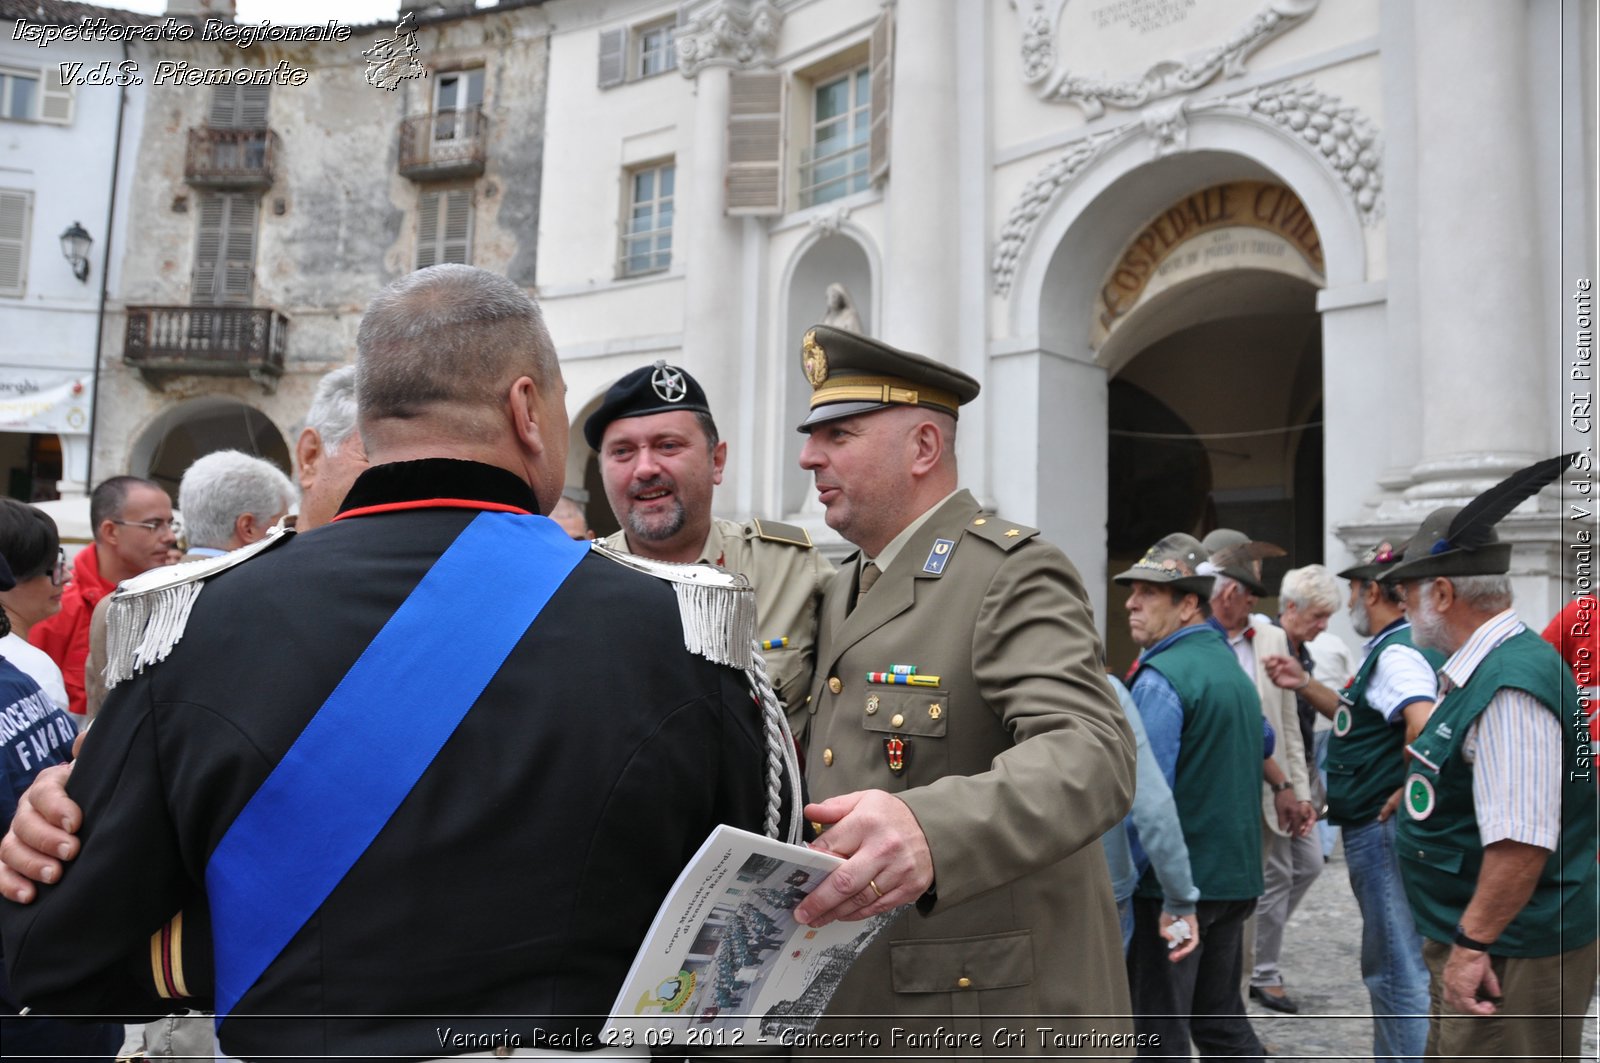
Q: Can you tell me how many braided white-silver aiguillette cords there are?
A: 1